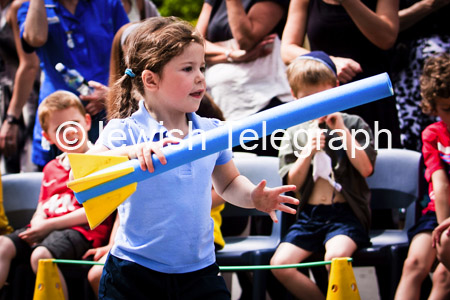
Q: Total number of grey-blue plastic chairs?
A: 3